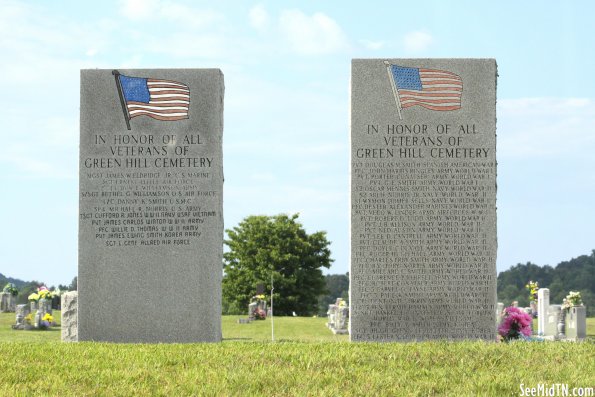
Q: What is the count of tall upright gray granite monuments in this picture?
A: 2